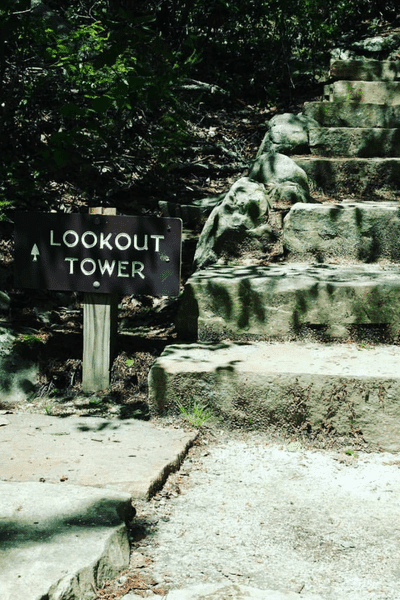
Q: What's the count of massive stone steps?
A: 8